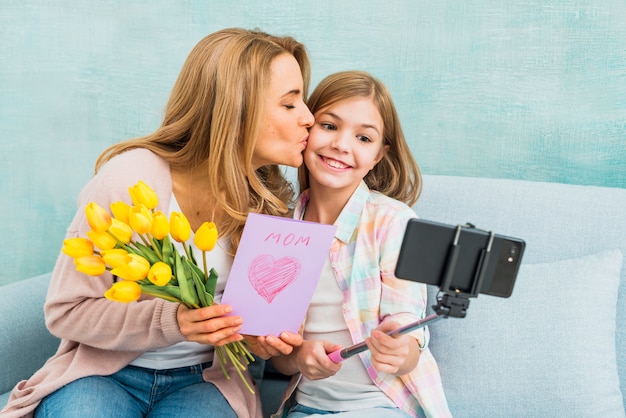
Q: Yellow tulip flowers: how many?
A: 15